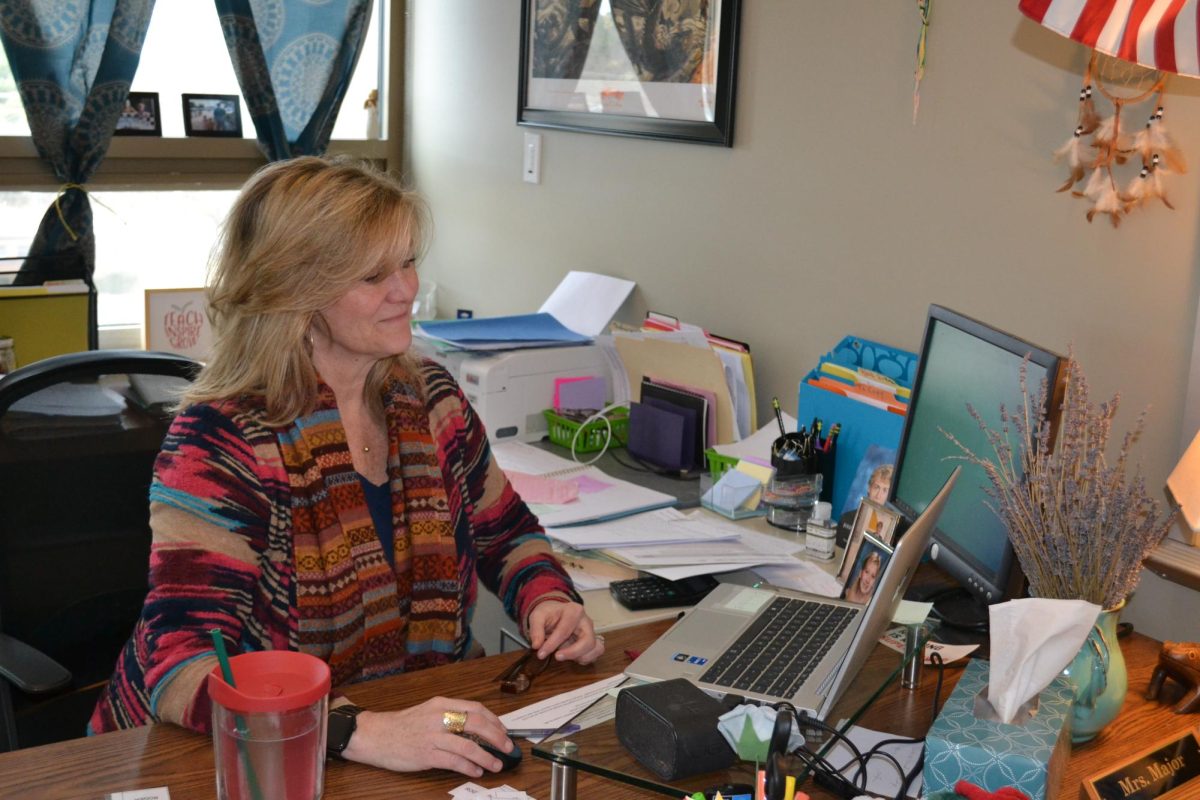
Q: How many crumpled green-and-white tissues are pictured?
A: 1